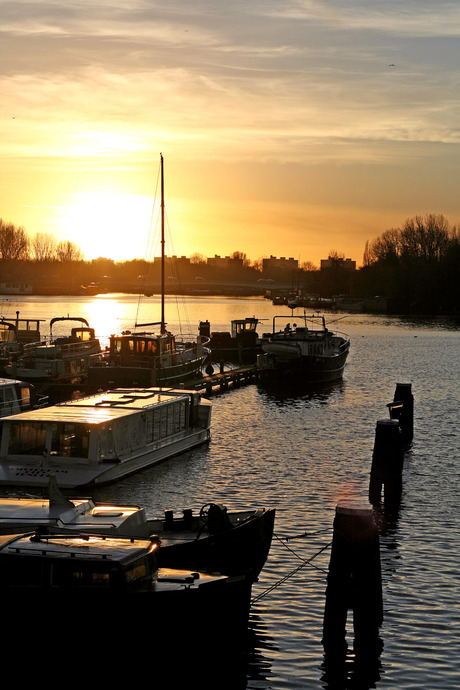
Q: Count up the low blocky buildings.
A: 4